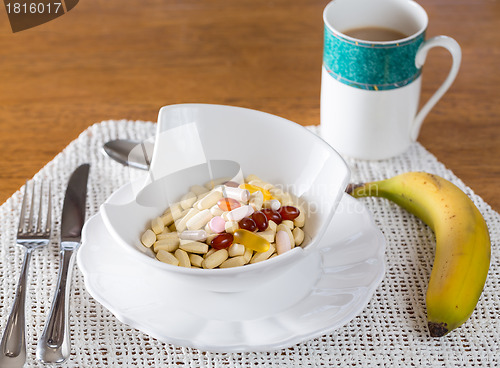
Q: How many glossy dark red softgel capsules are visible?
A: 5